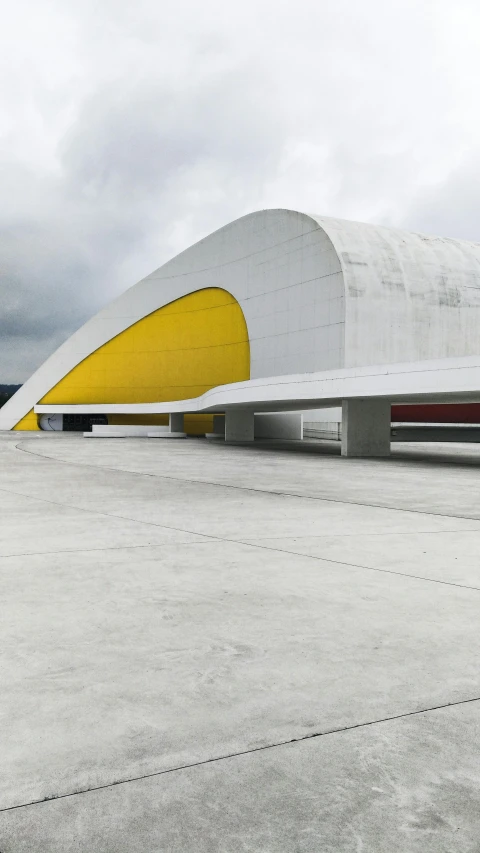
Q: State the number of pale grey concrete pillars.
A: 3